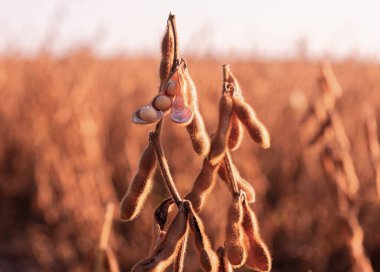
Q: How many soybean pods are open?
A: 1